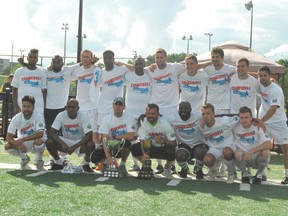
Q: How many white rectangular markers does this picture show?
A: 4